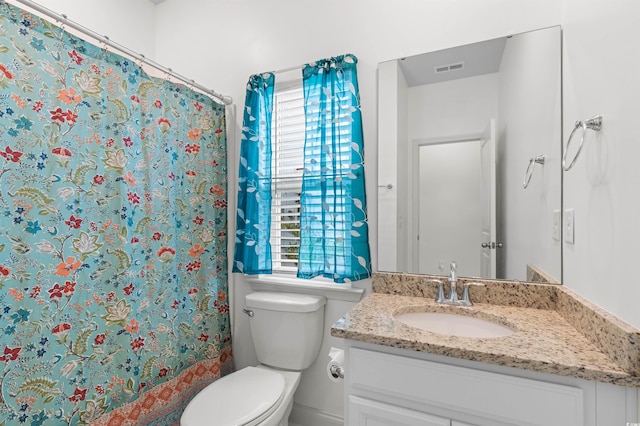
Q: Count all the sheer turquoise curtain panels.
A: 2